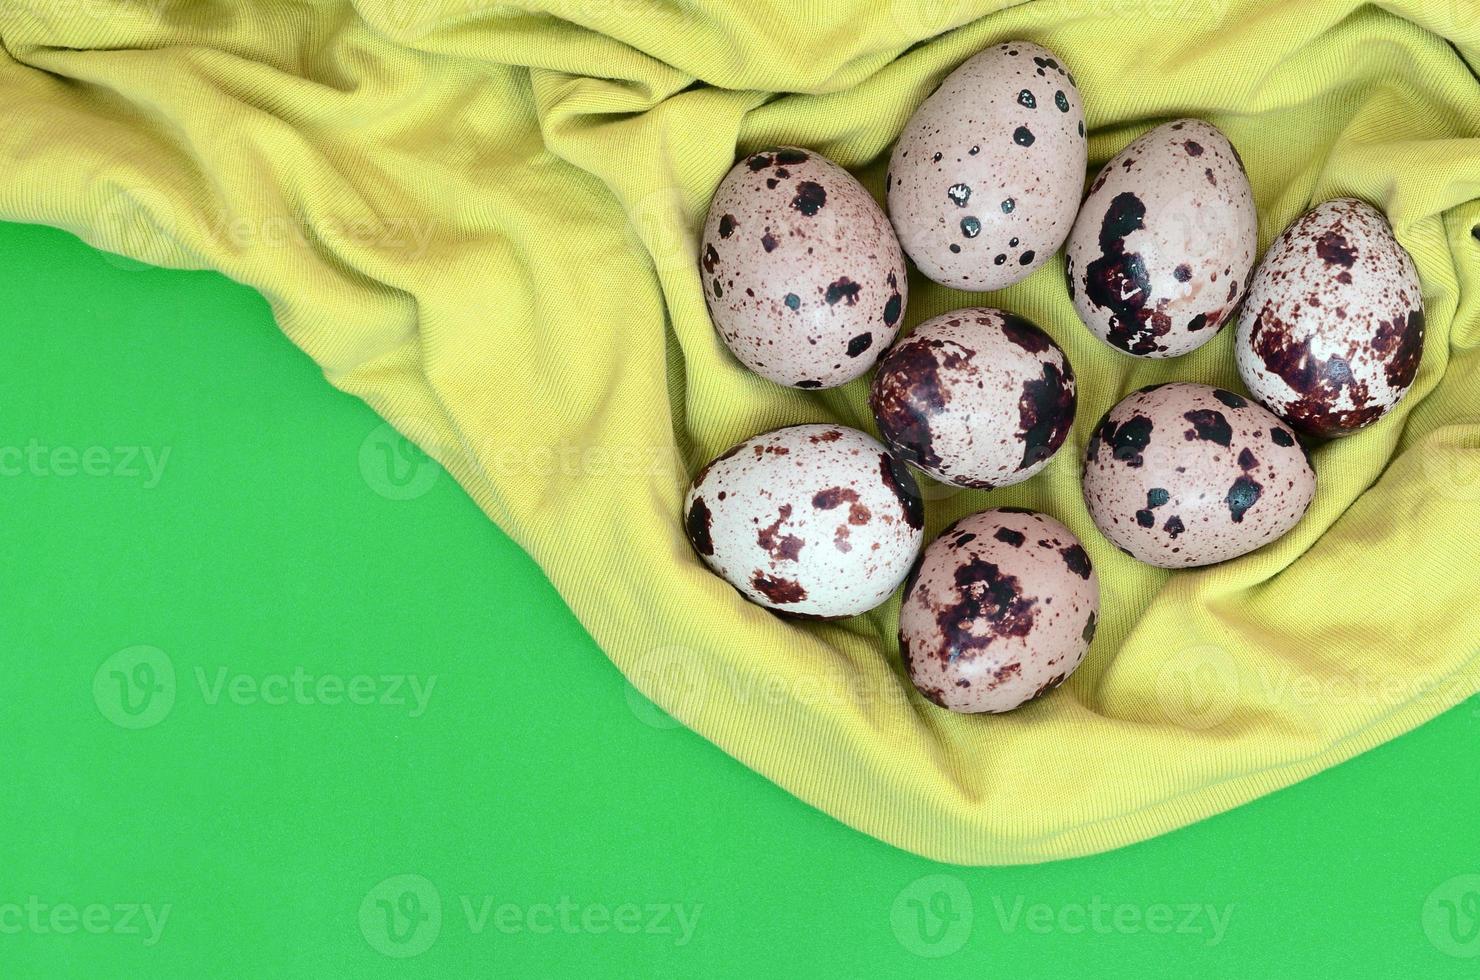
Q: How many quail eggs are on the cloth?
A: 8